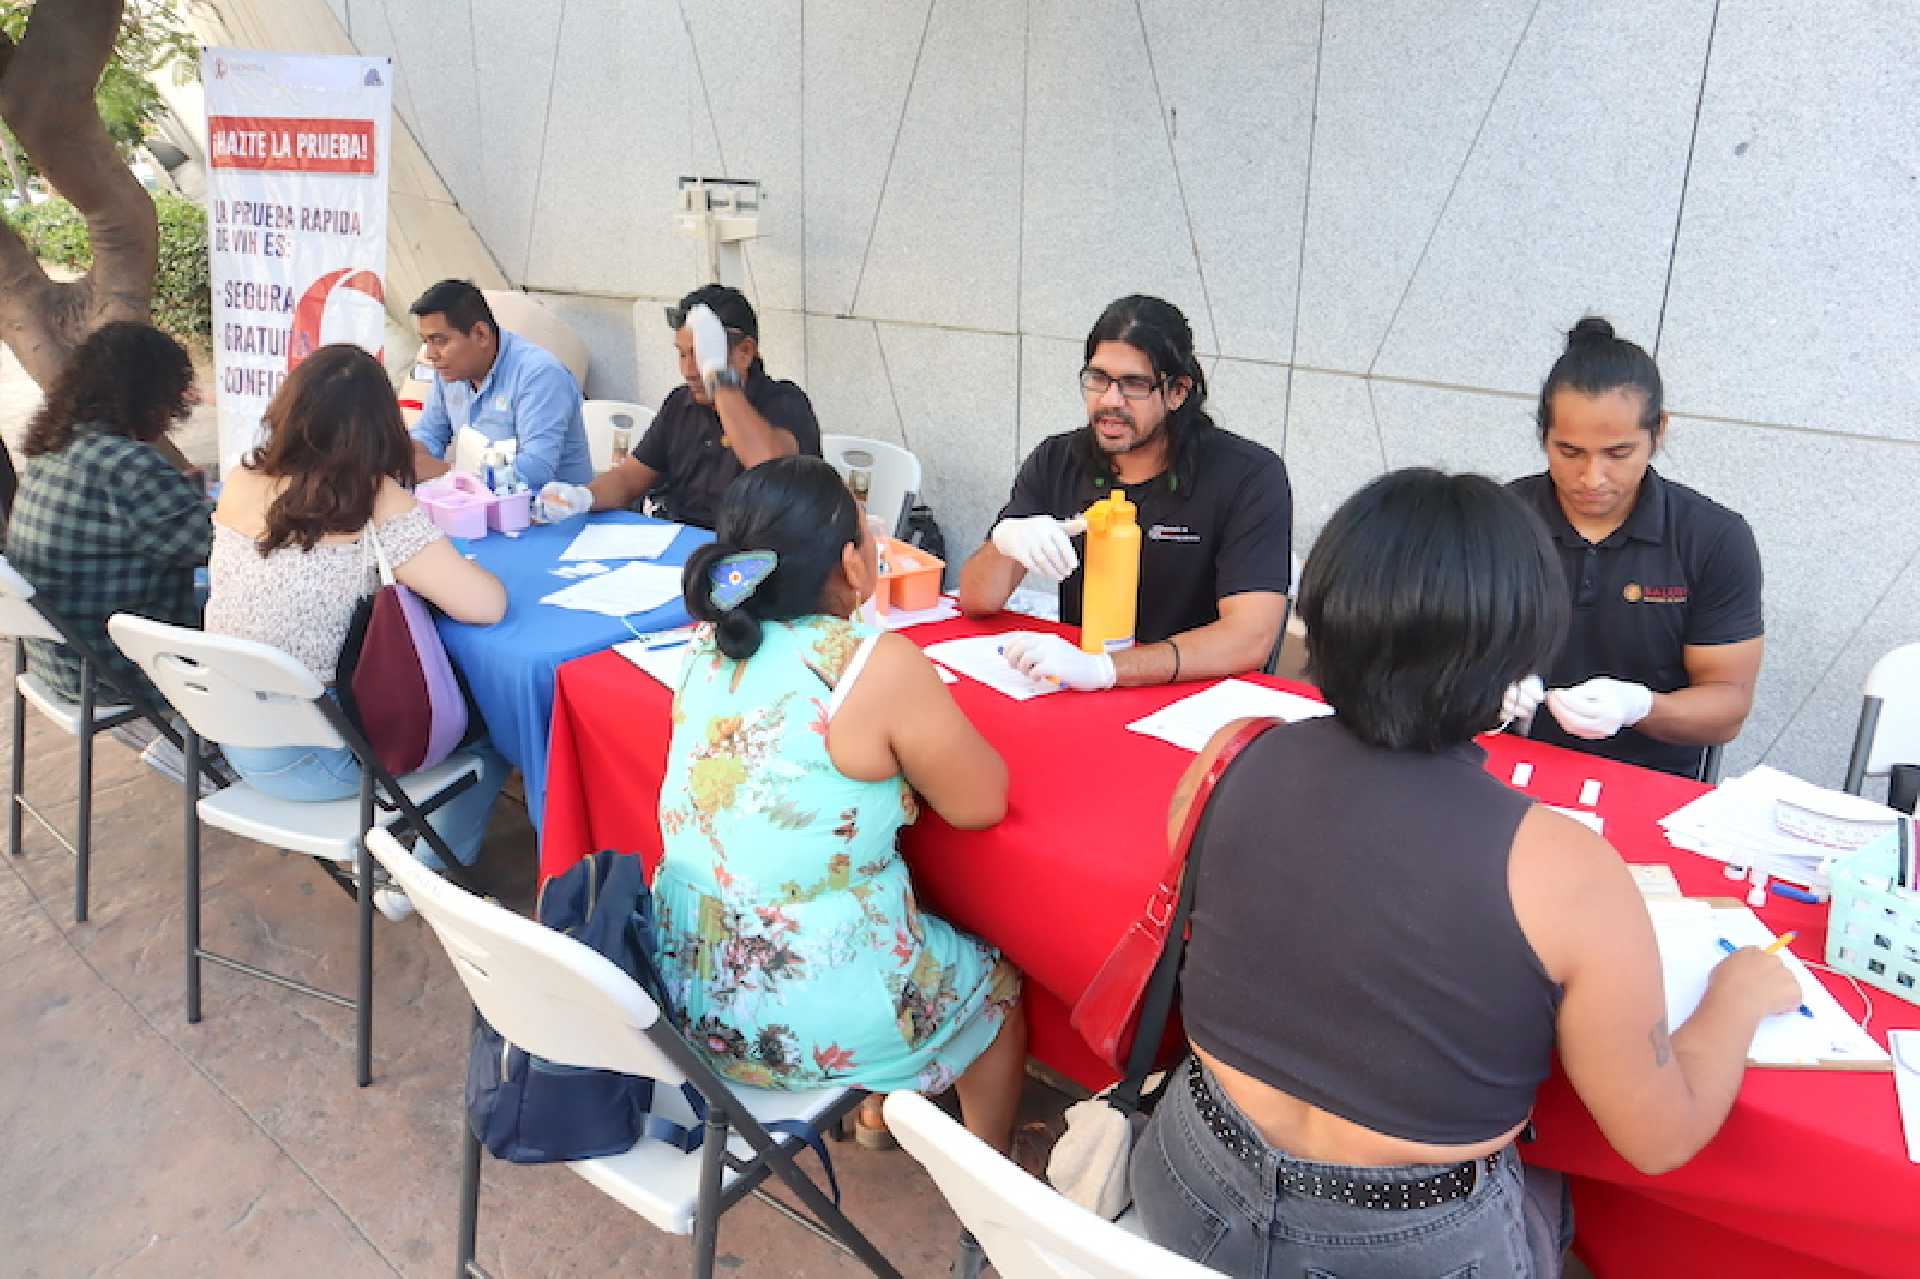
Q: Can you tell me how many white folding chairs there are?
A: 7